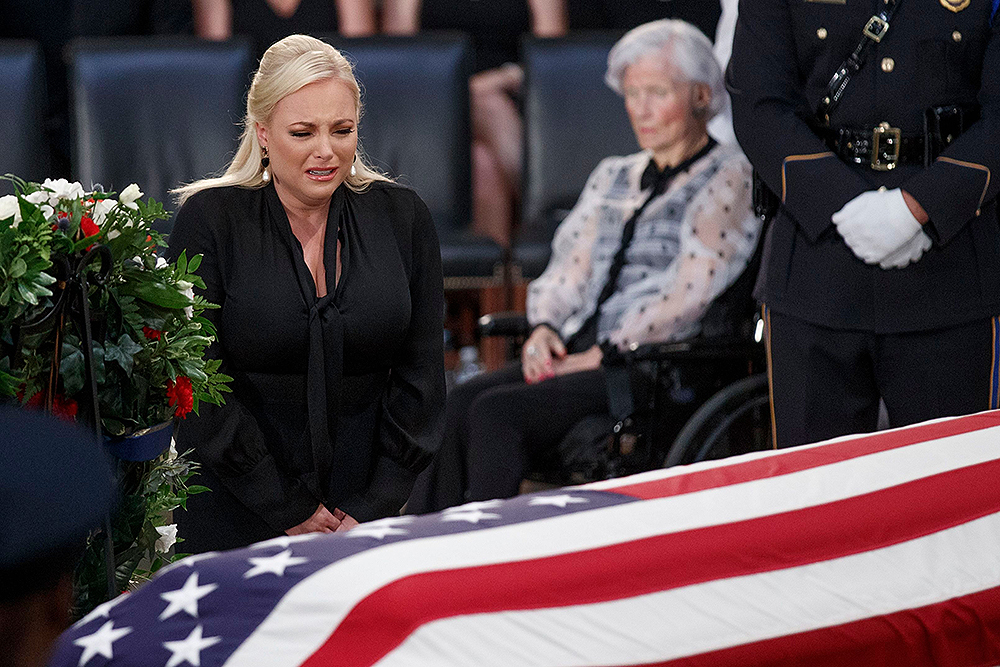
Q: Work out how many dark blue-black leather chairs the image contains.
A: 4